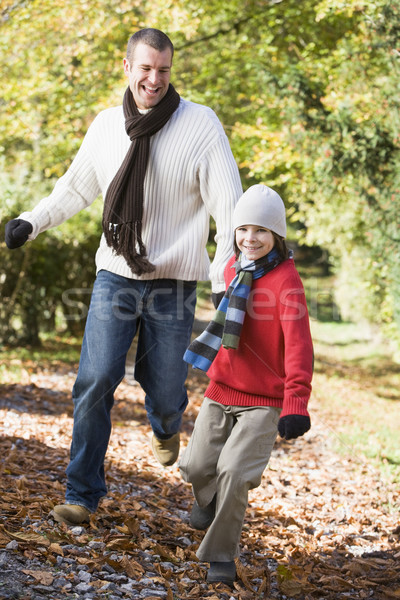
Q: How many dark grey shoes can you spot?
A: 2